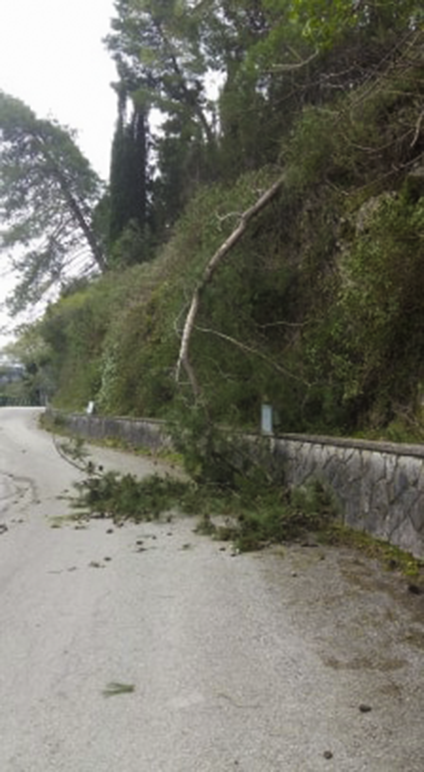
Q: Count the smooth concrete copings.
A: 1